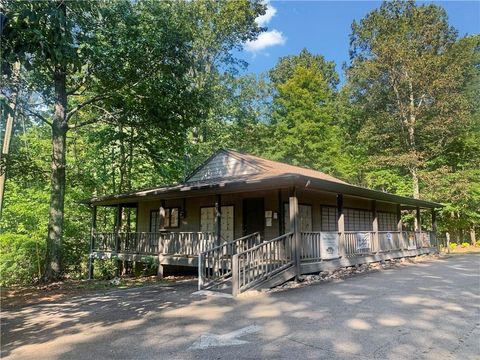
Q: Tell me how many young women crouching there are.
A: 0